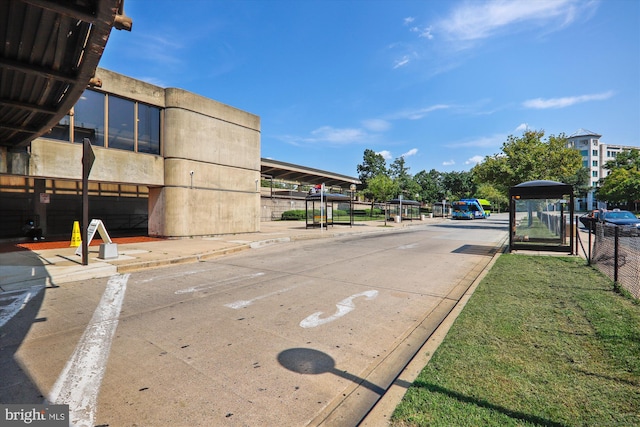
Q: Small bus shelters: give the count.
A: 4